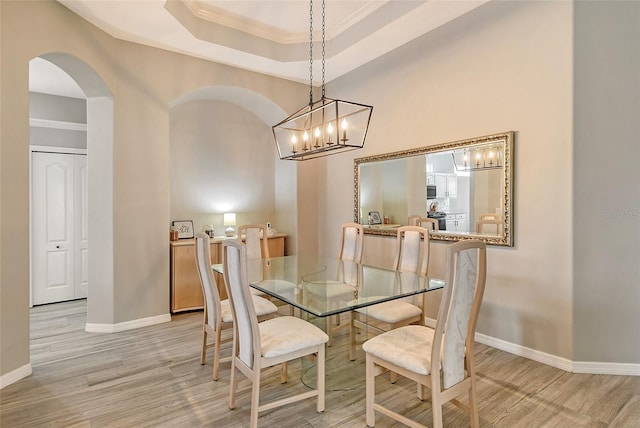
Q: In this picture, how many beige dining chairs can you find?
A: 6